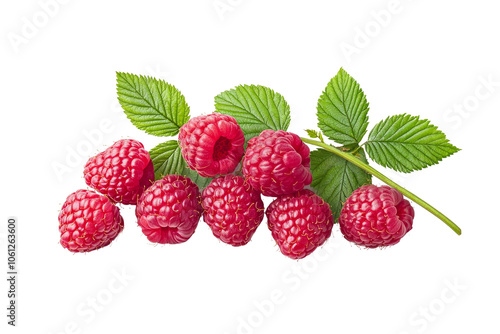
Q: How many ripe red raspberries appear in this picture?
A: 8